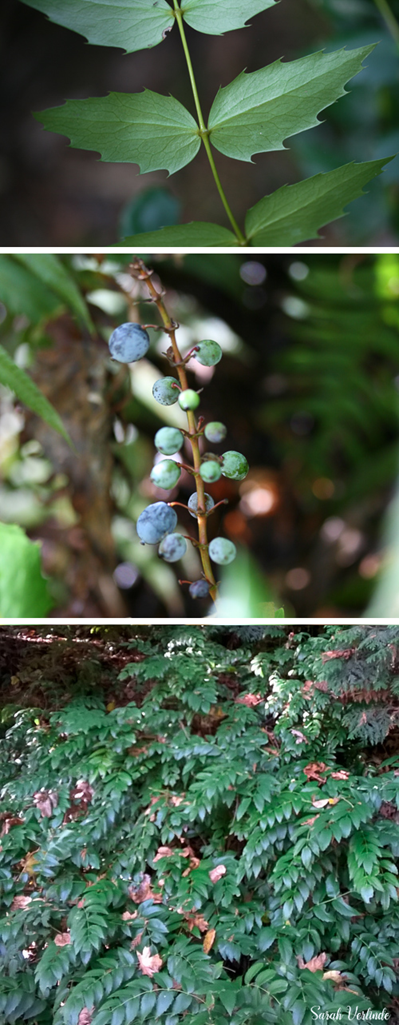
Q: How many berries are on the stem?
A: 14